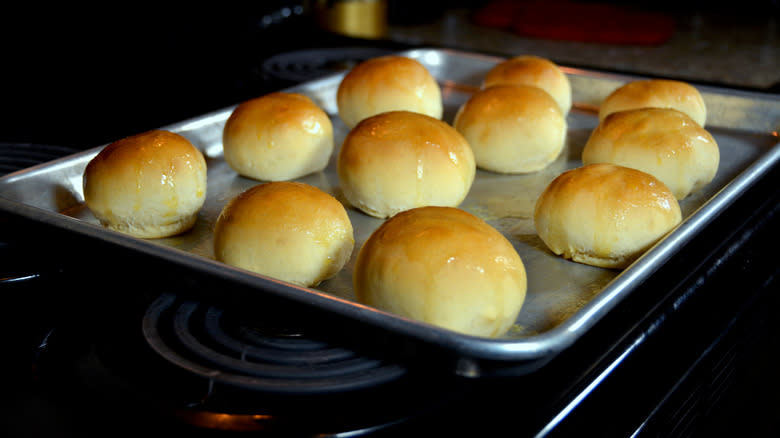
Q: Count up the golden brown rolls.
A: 11